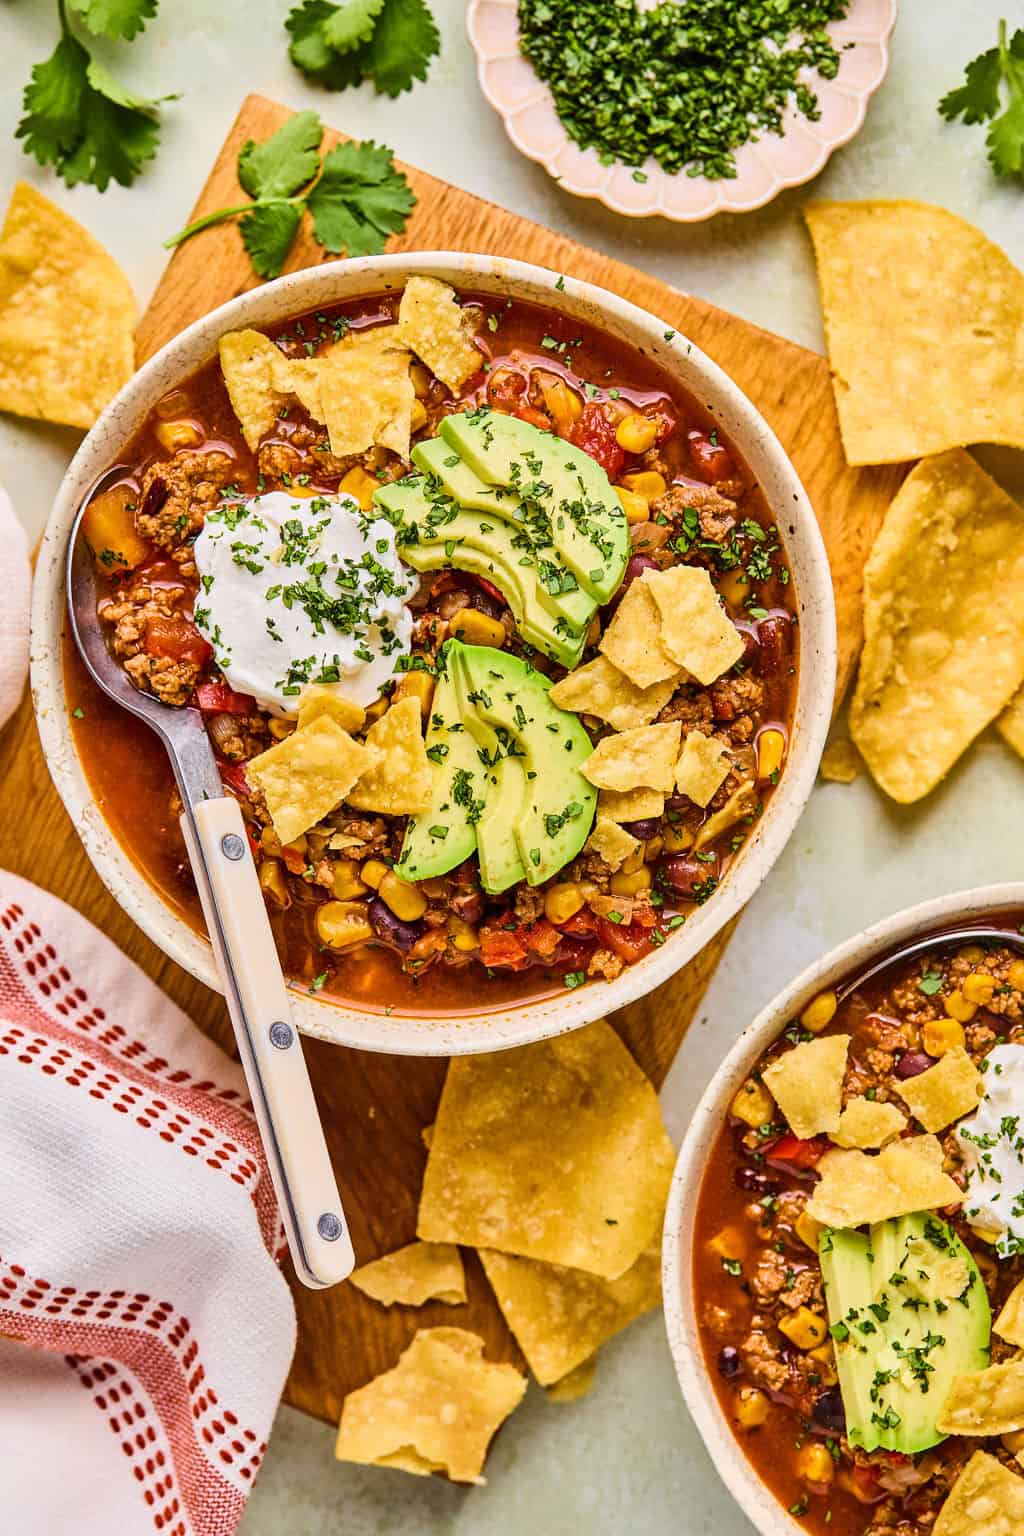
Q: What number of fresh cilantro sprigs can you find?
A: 4